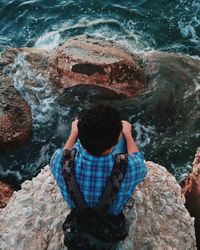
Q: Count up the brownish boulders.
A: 4